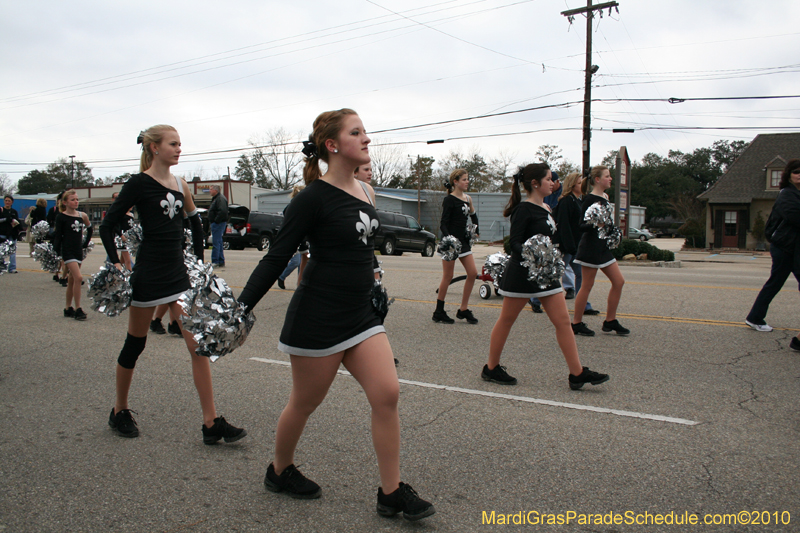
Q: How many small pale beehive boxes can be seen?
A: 0